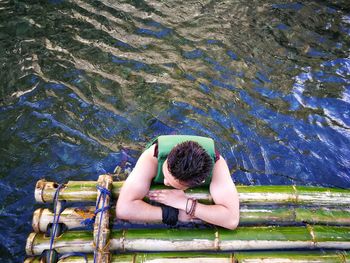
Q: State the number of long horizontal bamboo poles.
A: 4